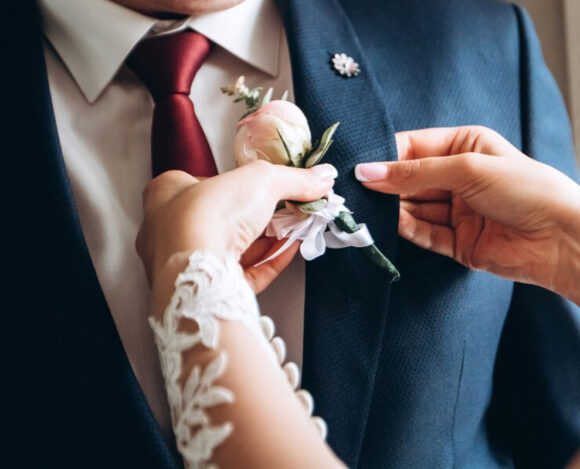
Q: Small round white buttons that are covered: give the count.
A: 5